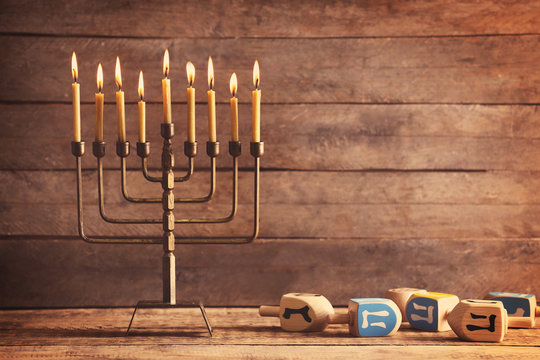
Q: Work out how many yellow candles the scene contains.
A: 9